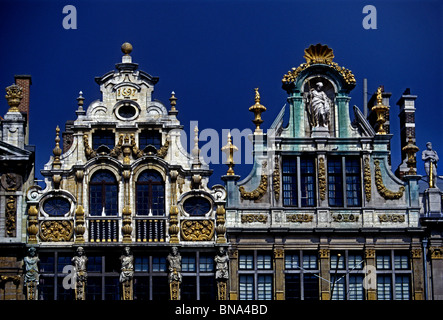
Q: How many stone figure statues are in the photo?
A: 7